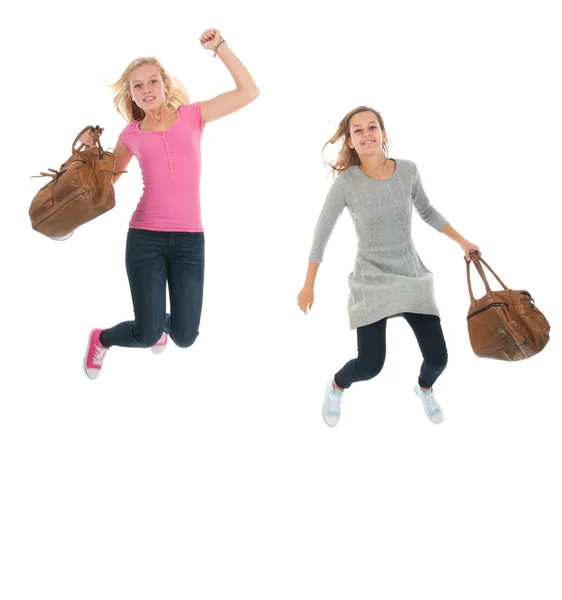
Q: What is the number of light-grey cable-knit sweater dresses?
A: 1